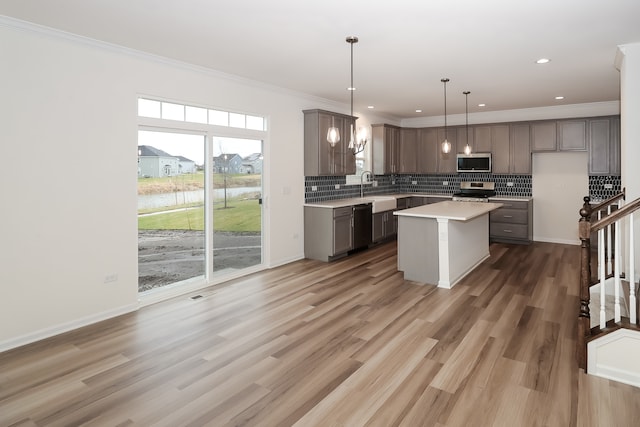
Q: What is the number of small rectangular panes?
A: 6